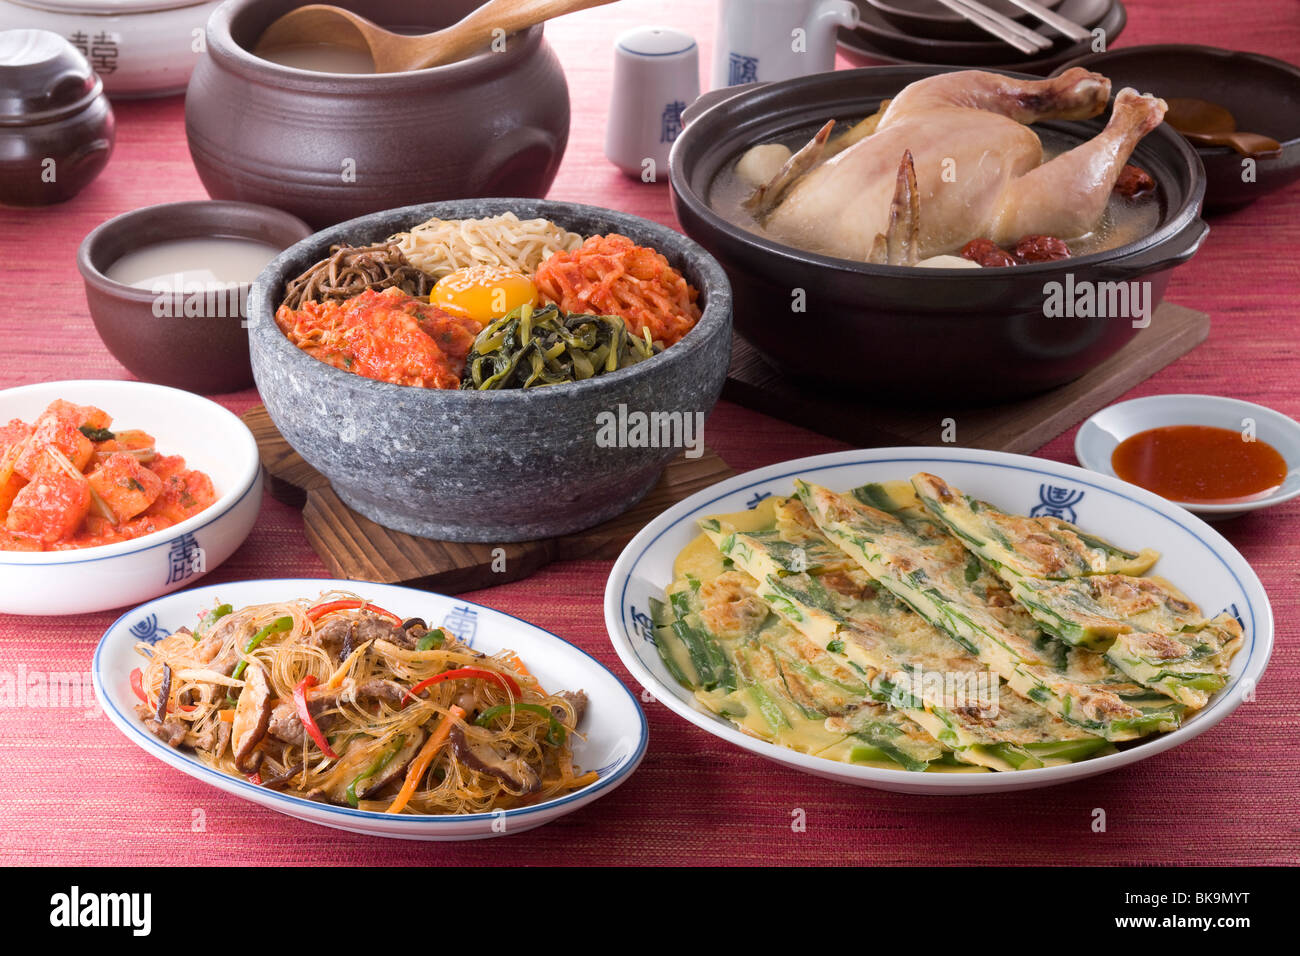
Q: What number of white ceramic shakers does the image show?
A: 1